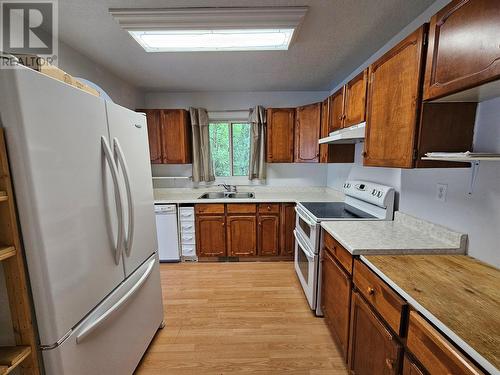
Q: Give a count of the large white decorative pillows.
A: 0